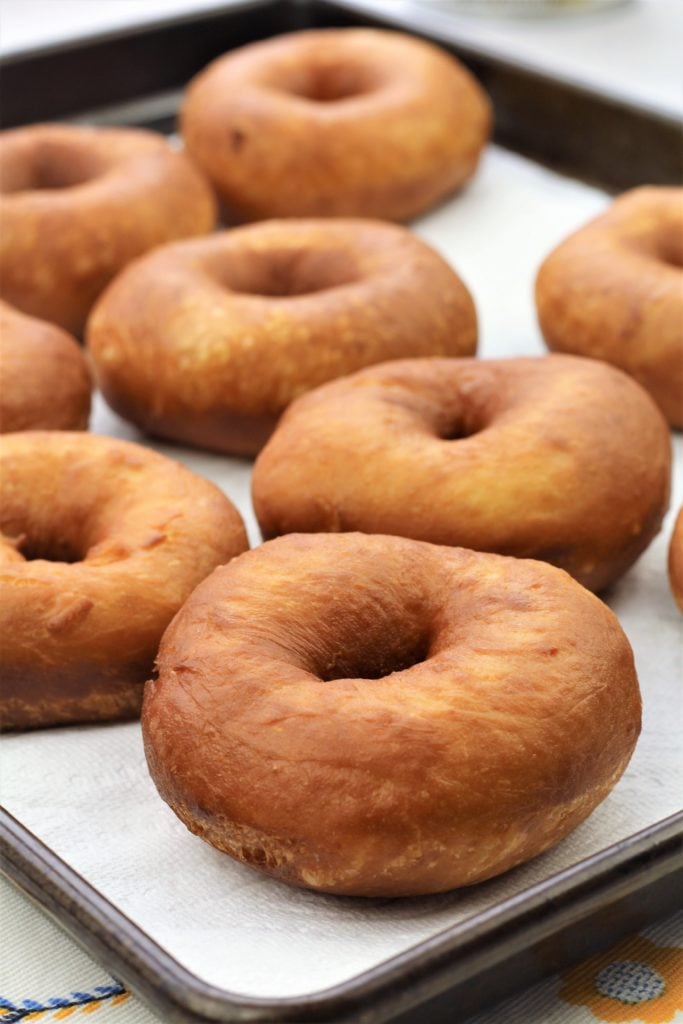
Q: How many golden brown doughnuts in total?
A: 9